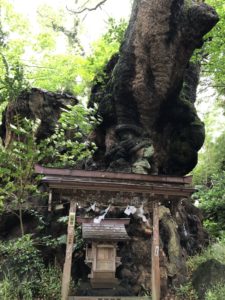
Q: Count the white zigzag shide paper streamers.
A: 4